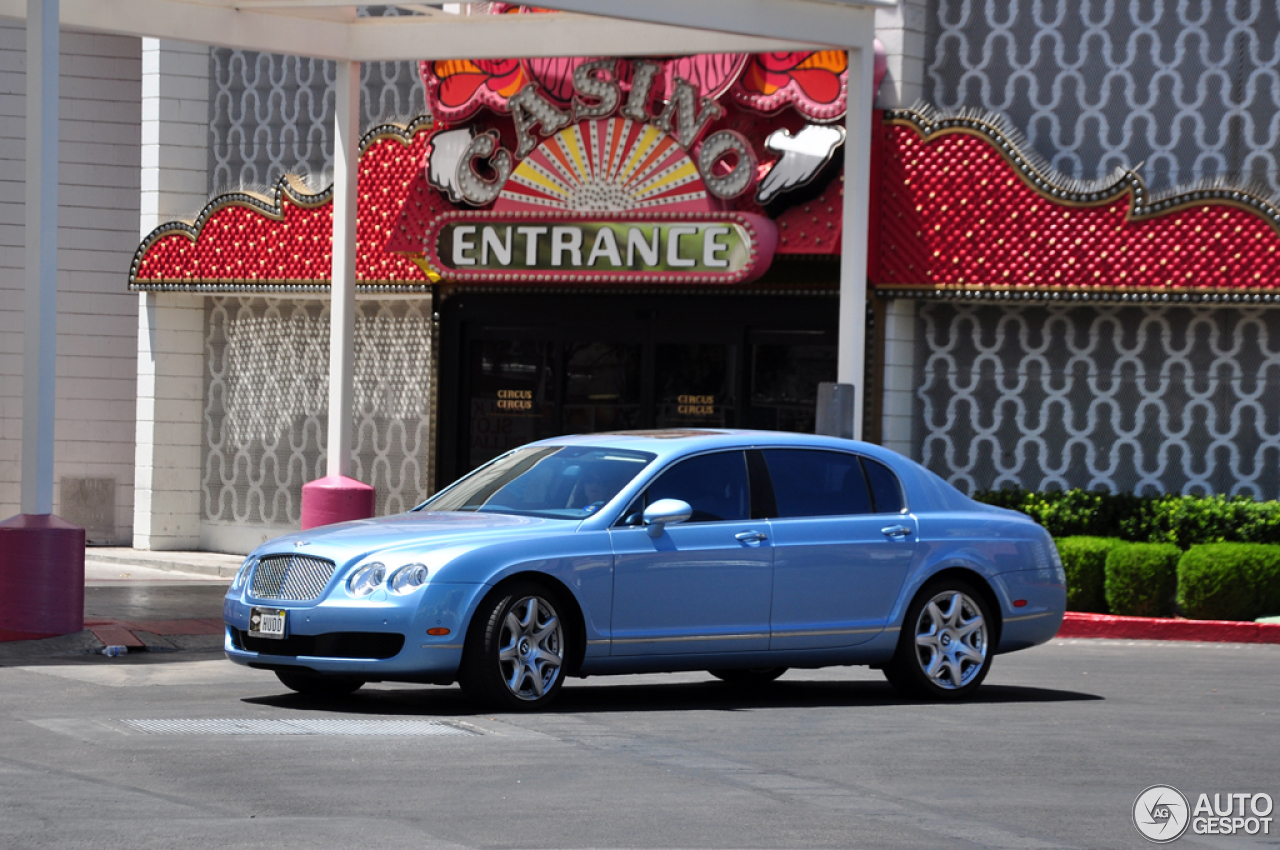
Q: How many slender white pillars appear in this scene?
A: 3